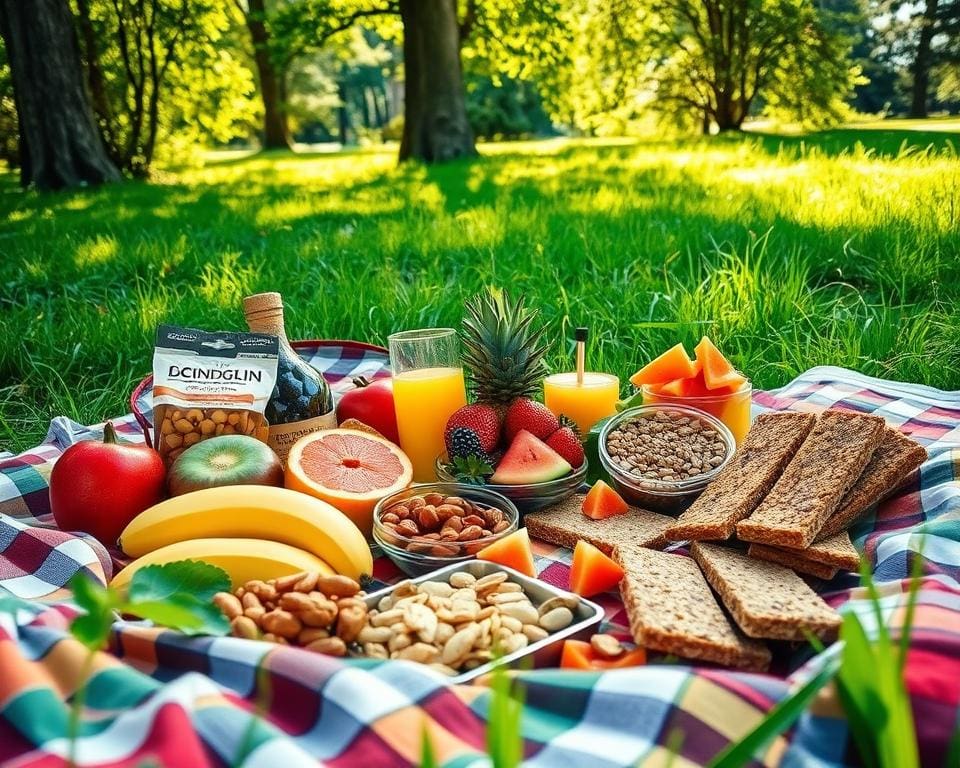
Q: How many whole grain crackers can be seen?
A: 8